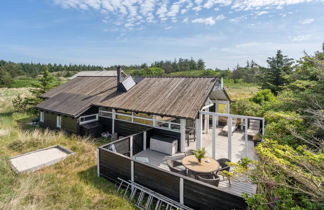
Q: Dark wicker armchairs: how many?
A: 4